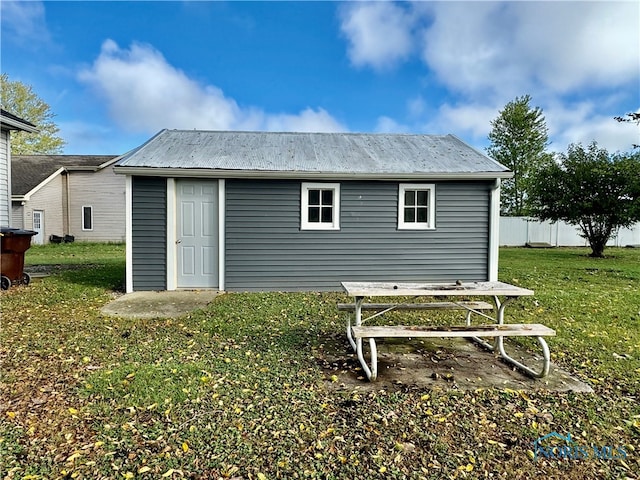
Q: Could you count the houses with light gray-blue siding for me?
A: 1